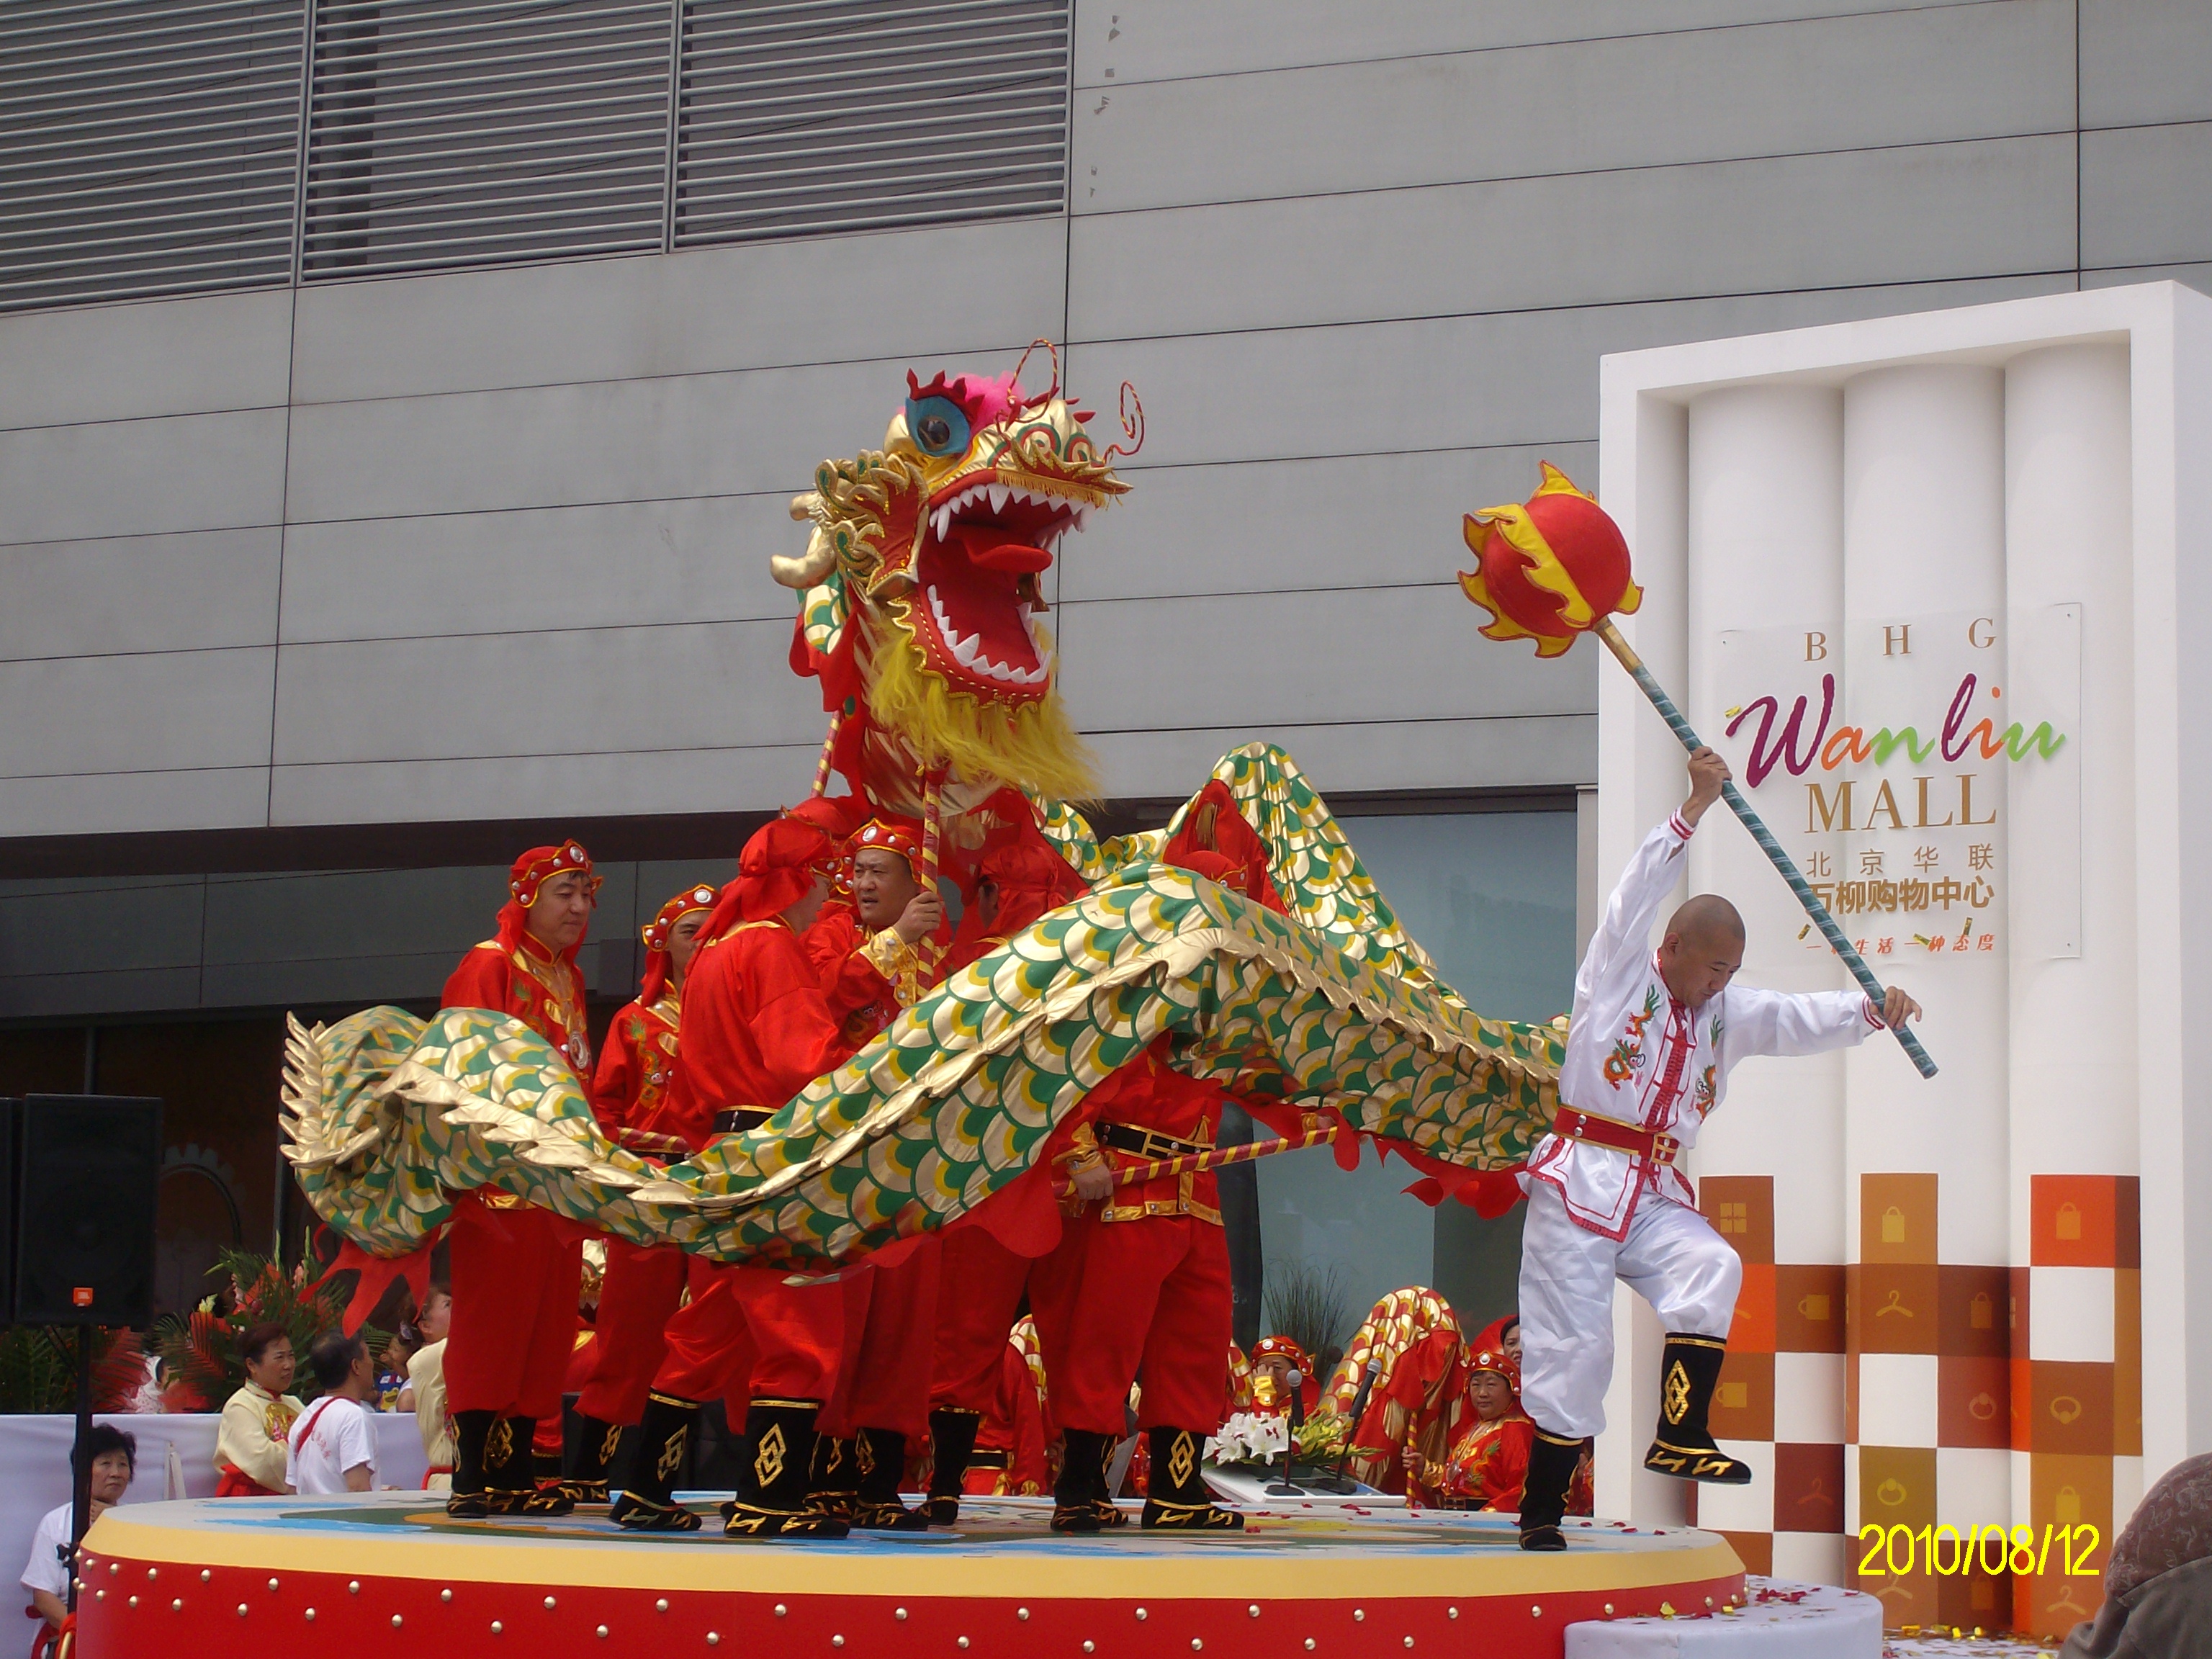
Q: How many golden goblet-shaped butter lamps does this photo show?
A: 0